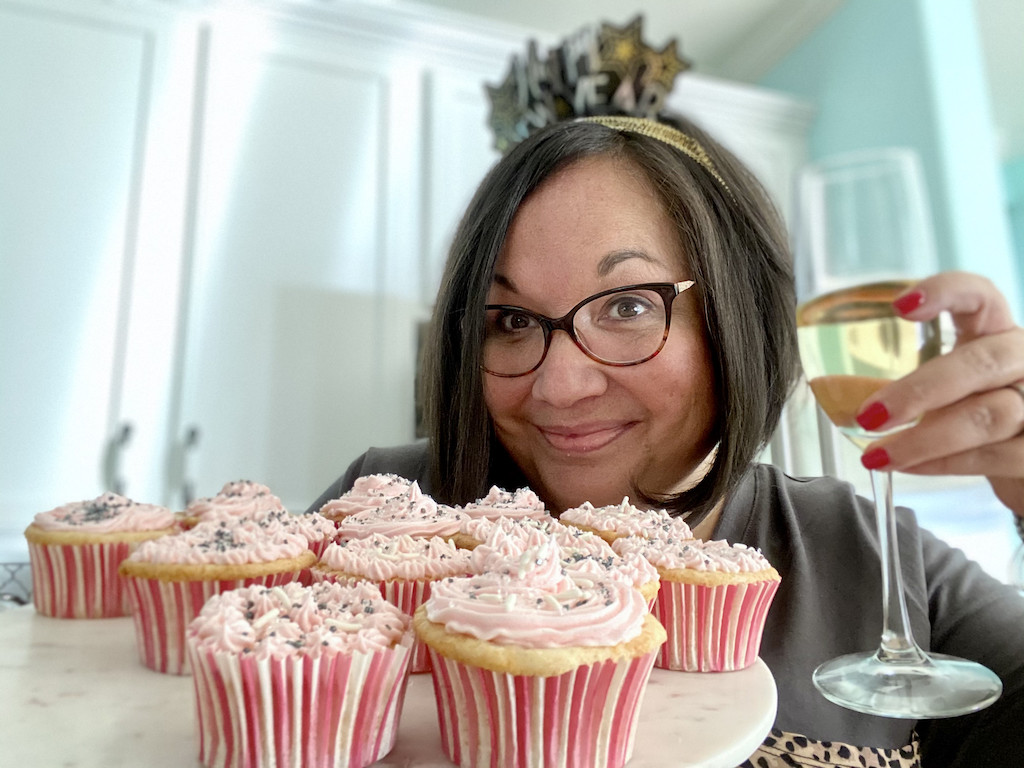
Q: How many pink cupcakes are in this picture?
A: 13